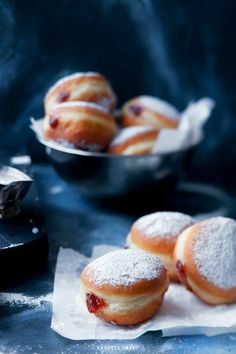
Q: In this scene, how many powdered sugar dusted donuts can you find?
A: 7